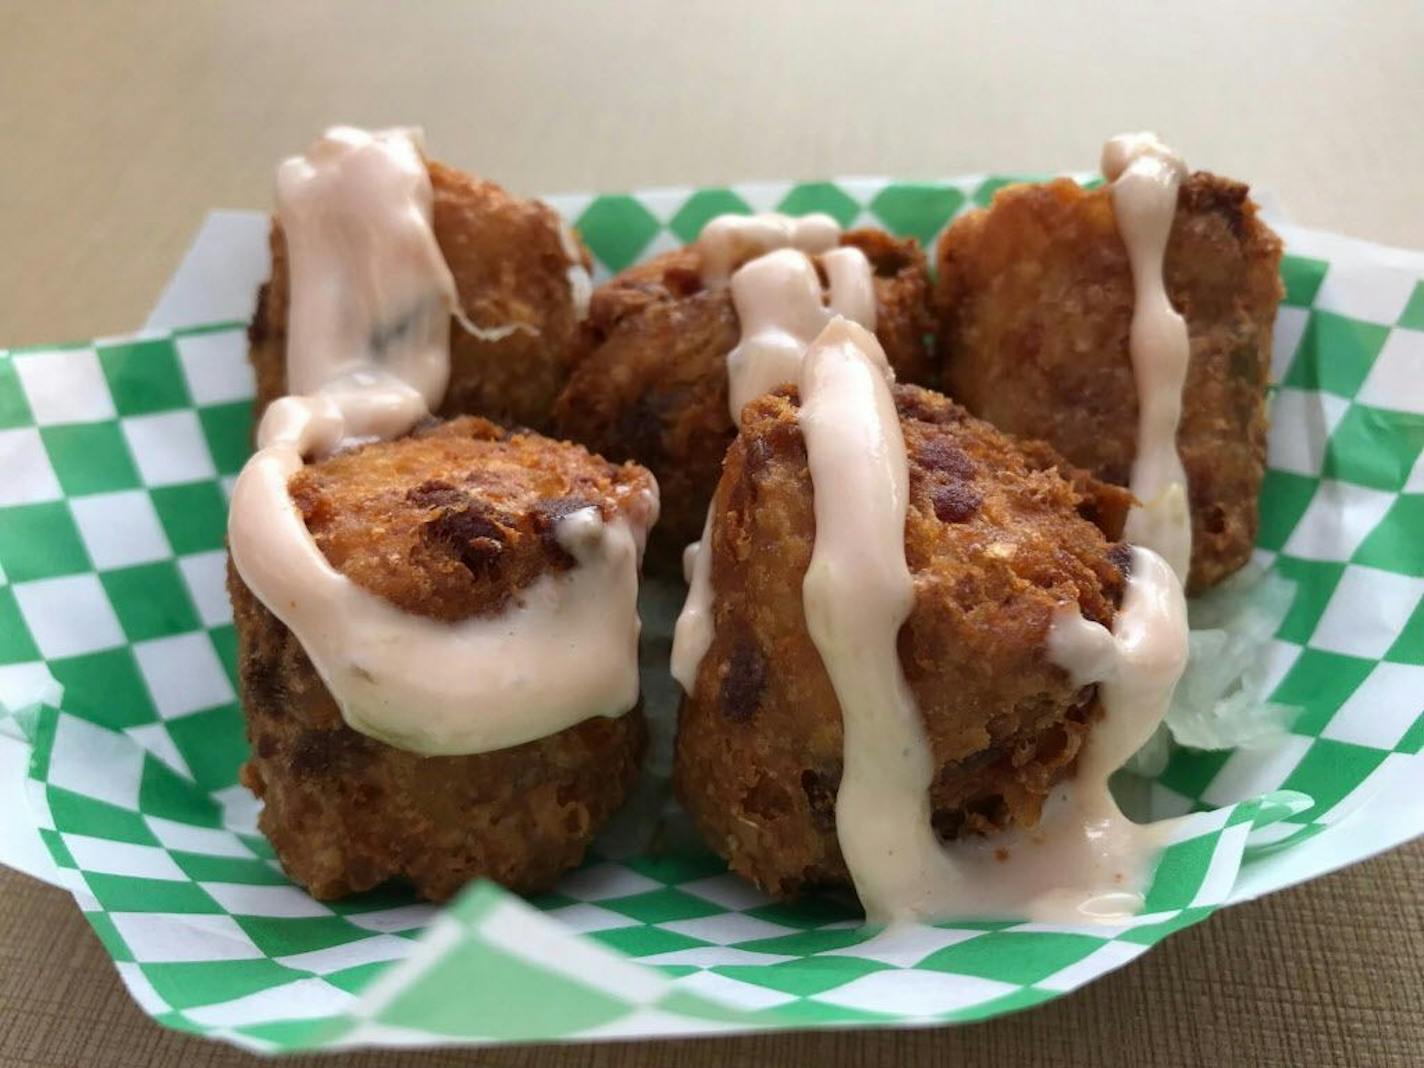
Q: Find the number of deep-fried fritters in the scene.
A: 5